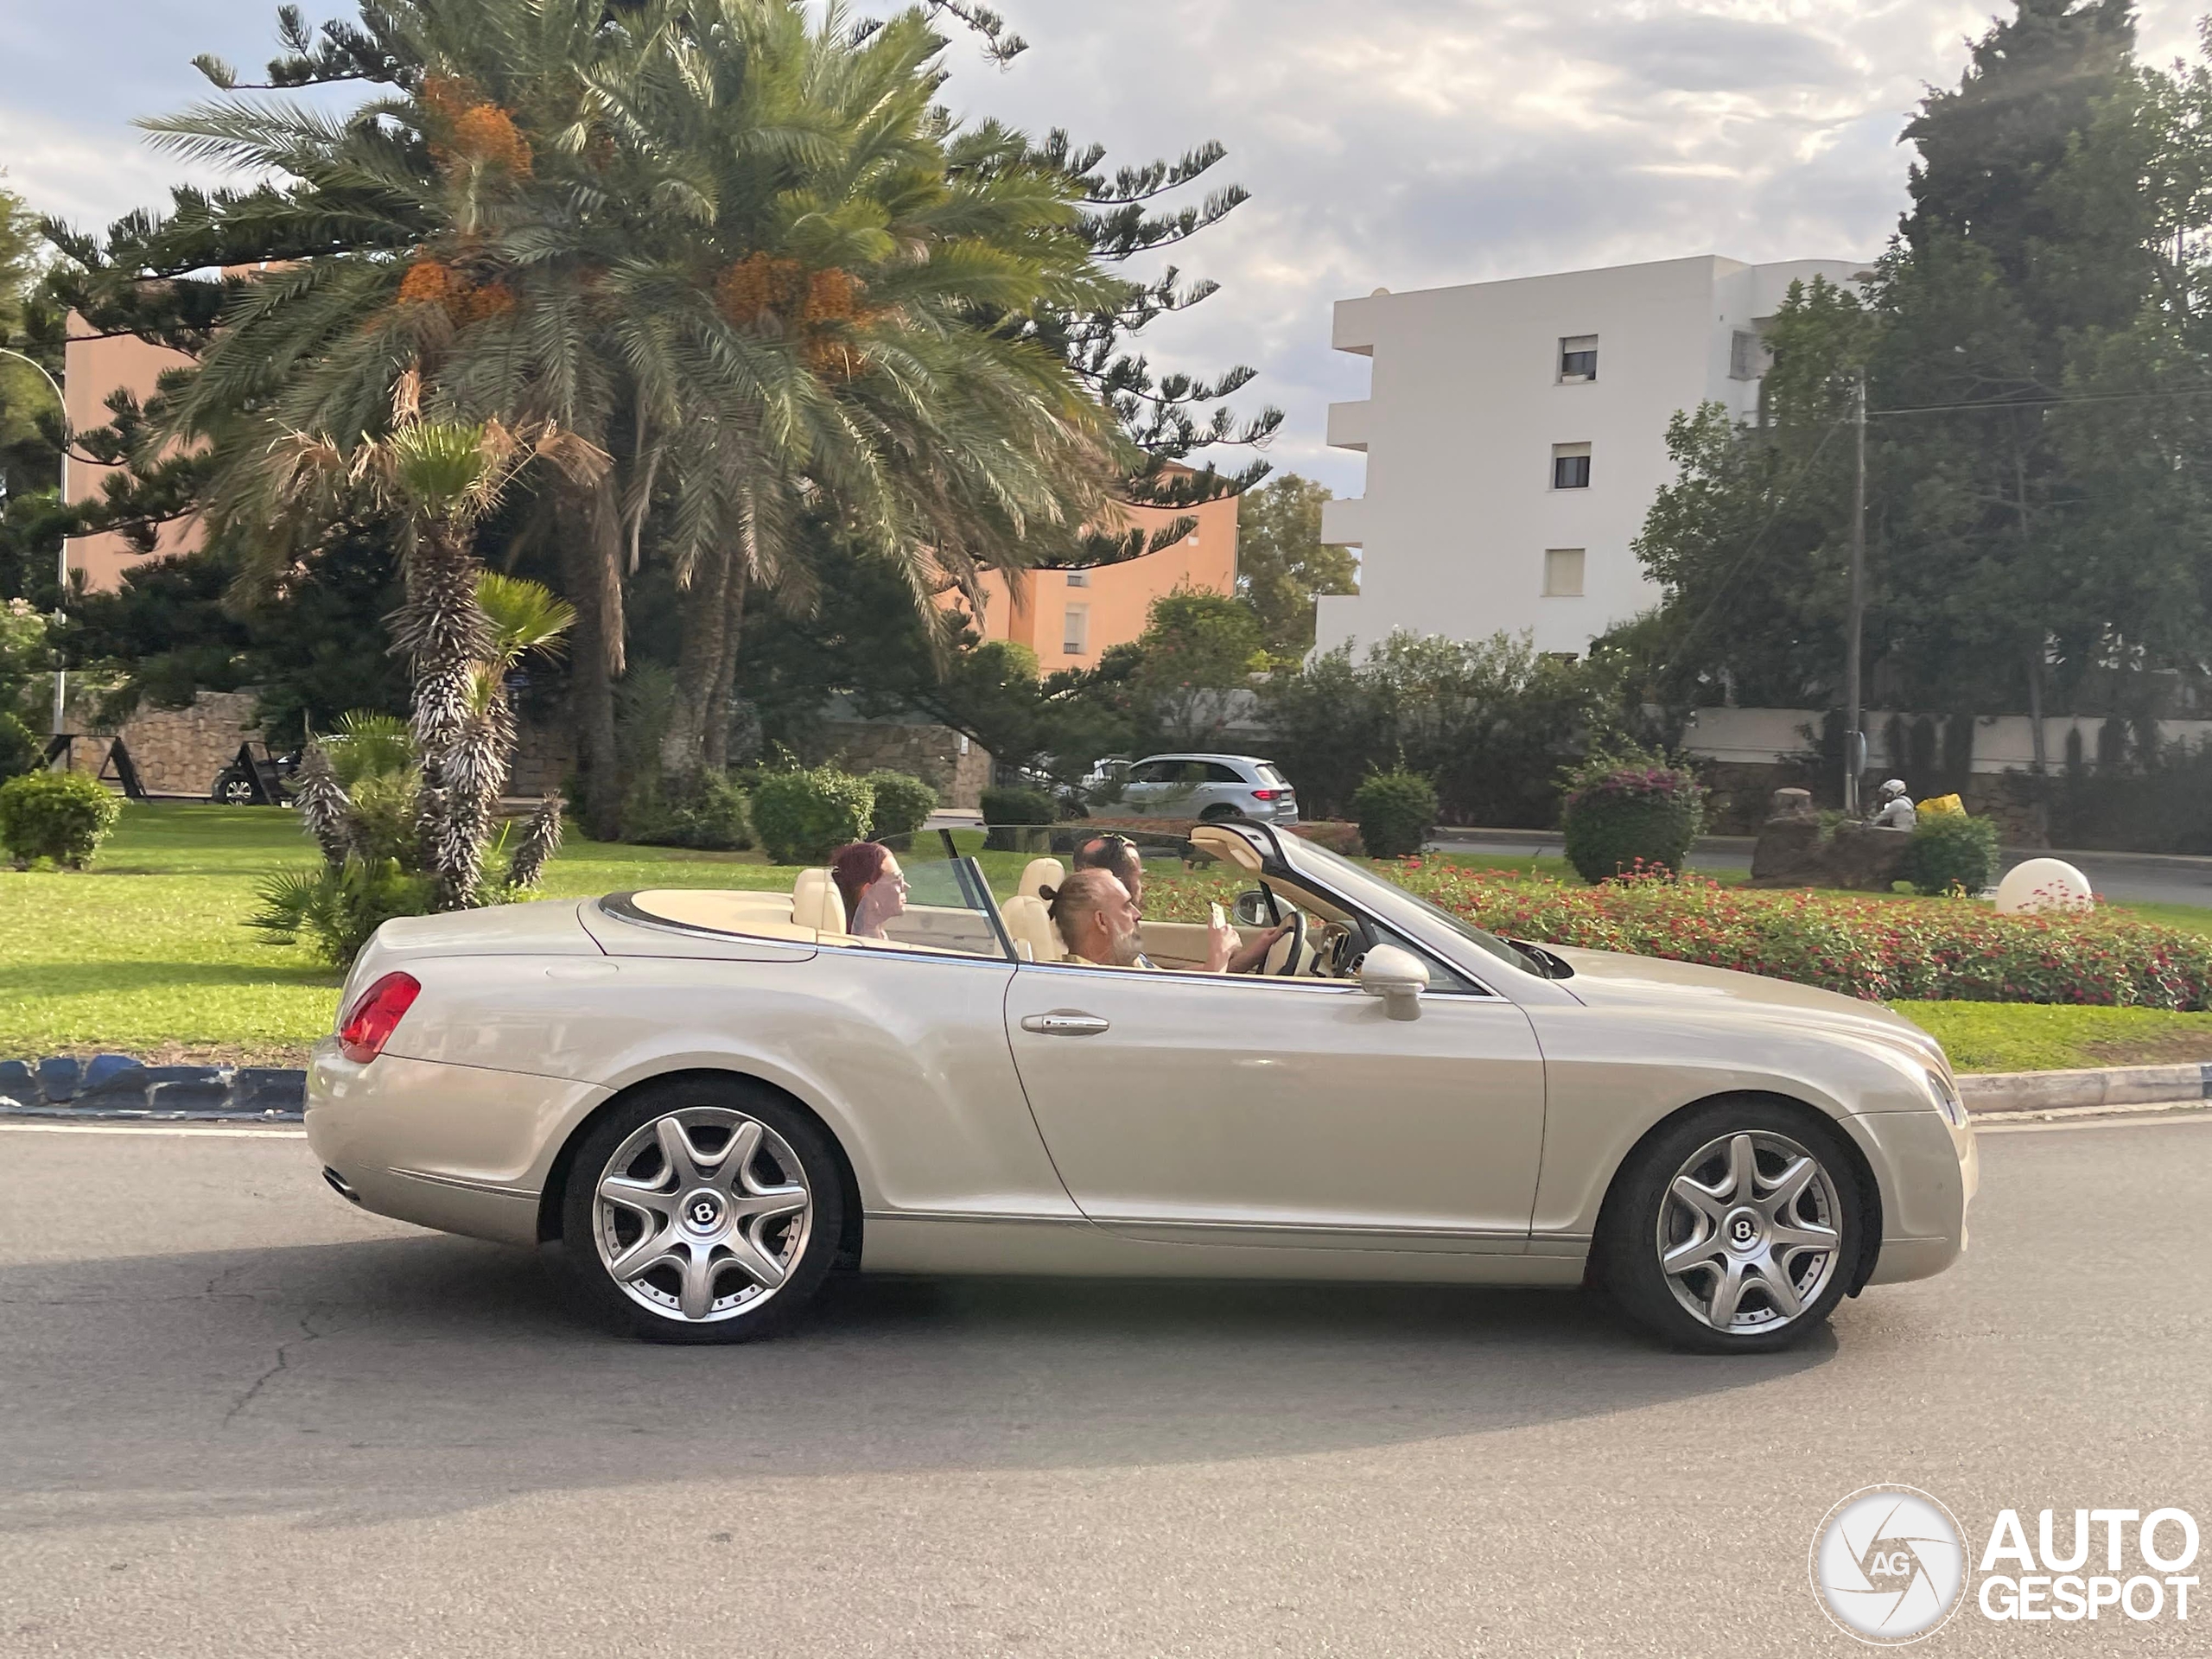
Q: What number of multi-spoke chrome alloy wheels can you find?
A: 2